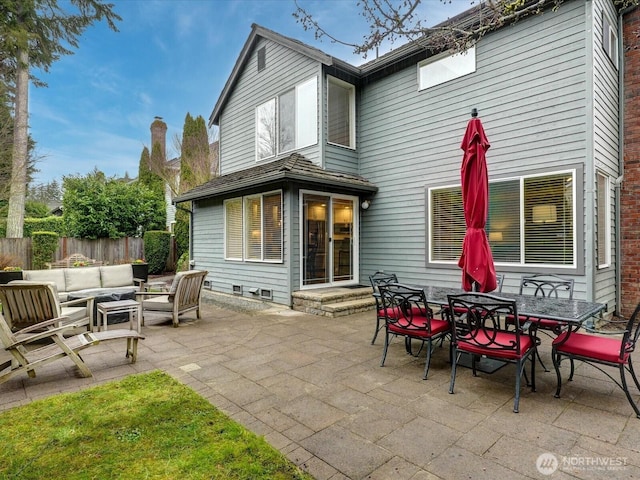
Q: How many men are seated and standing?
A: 0